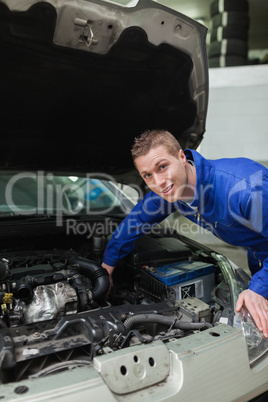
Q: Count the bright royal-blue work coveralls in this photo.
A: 1